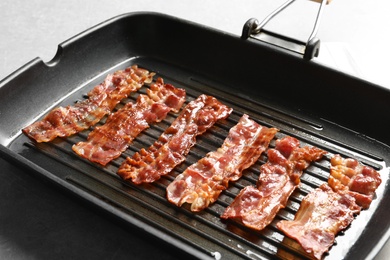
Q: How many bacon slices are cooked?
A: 6